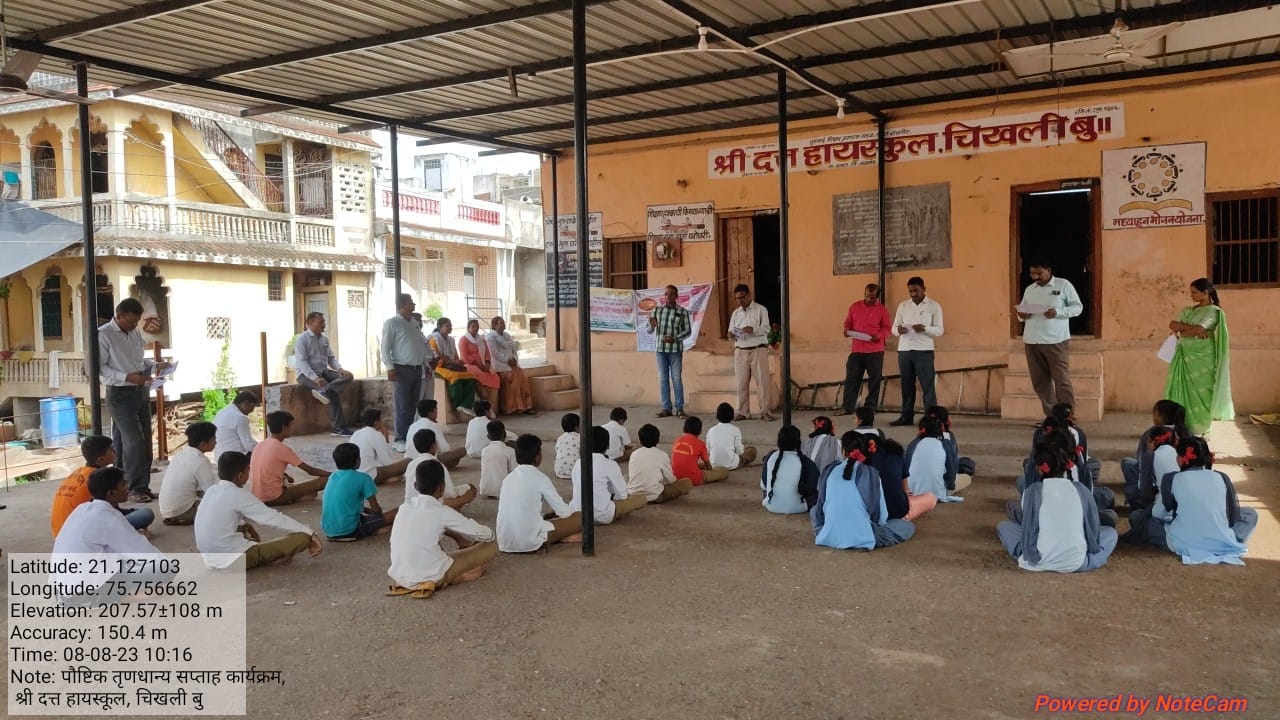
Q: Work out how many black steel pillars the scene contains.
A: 6